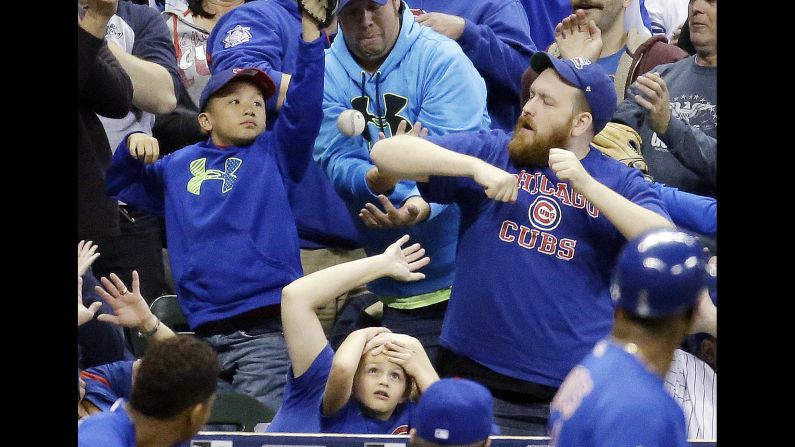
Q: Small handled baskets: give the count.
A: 0